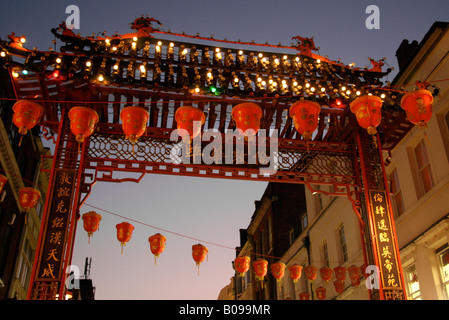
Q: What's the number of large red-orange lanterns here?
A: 8